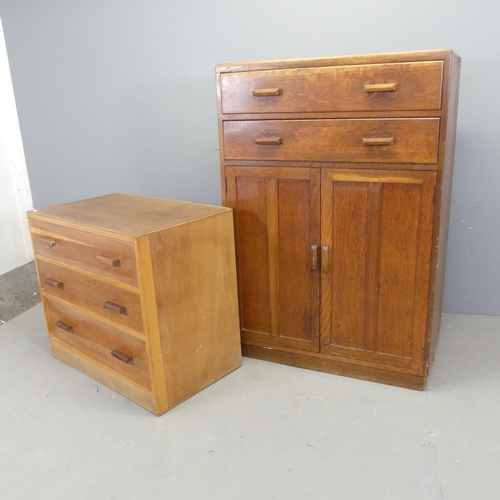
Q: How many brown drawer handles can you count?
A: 10